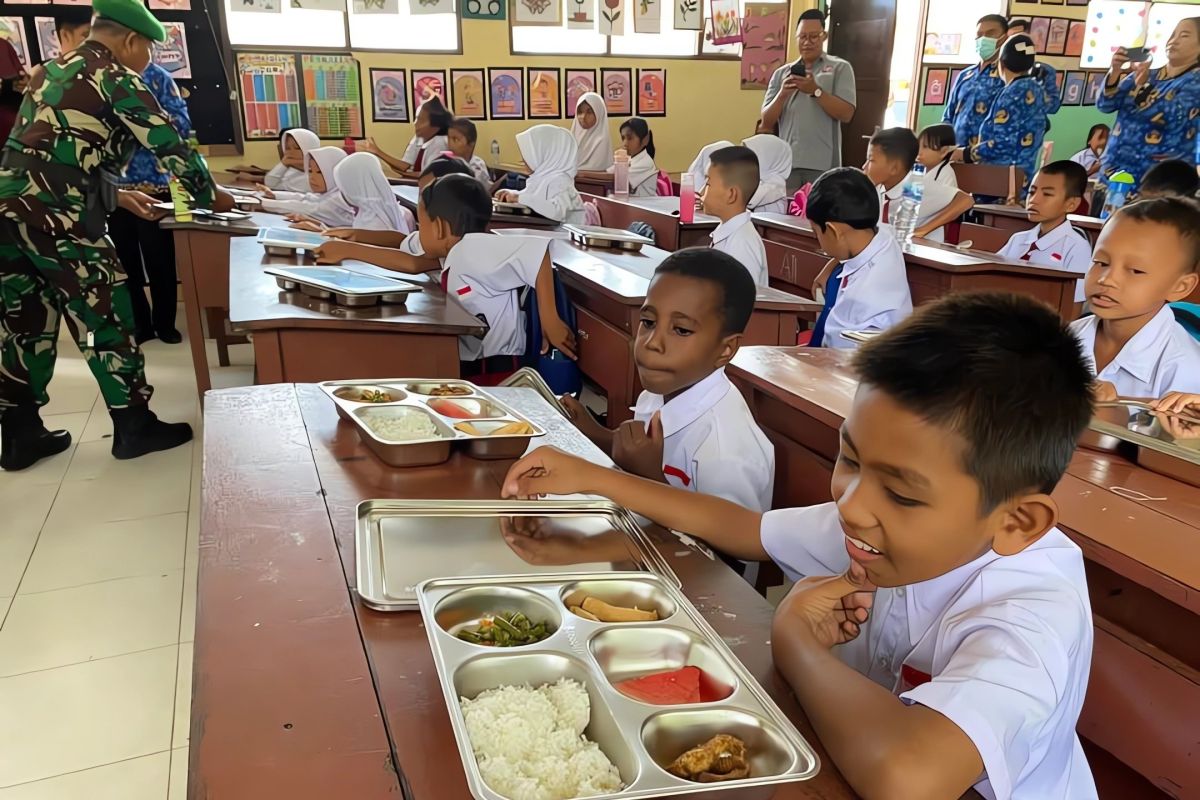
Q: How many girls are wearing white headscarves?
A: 7